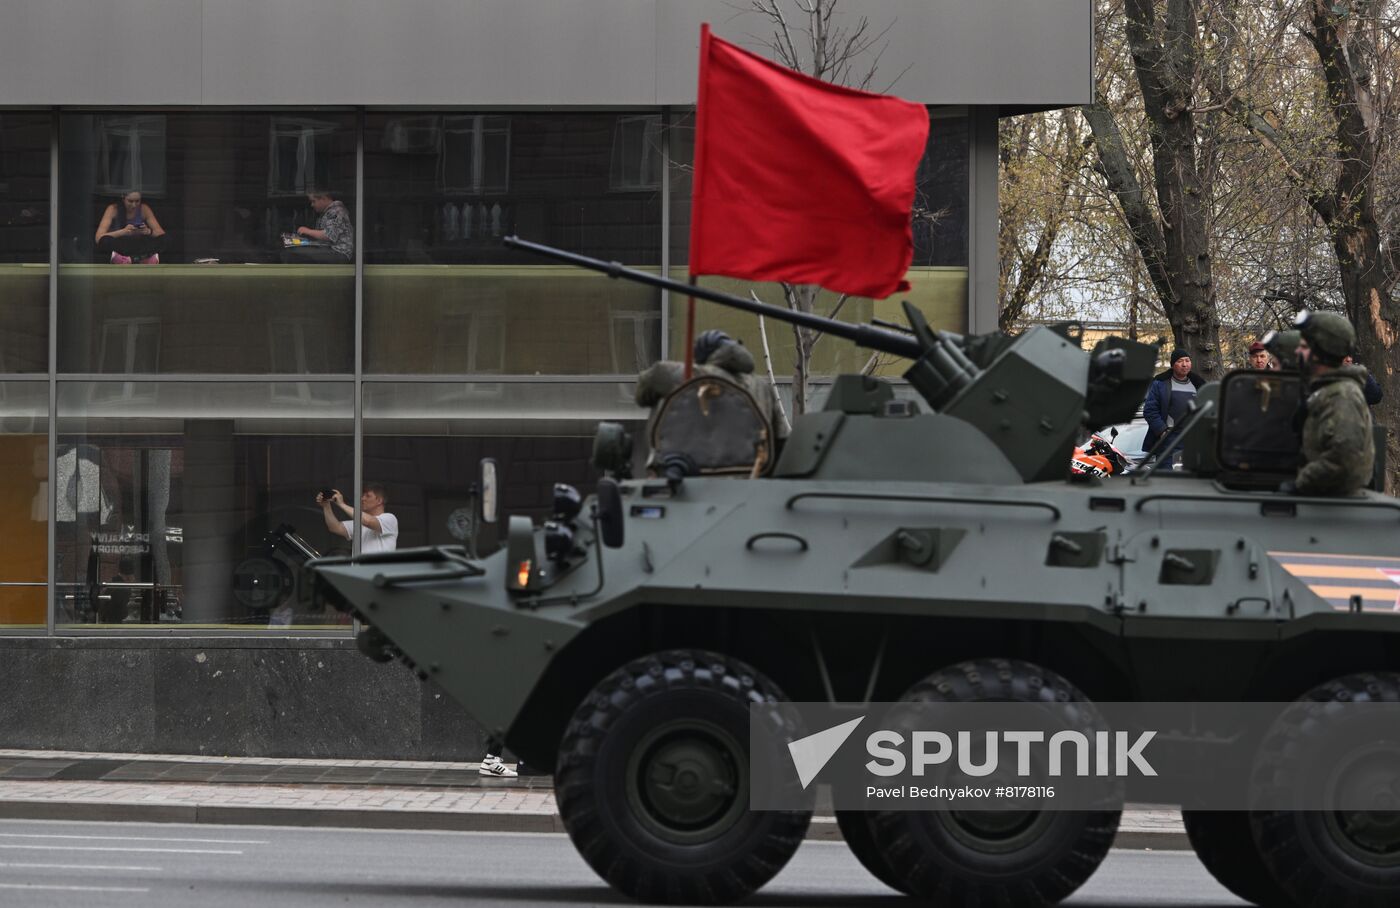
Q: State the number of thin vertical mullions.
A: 3